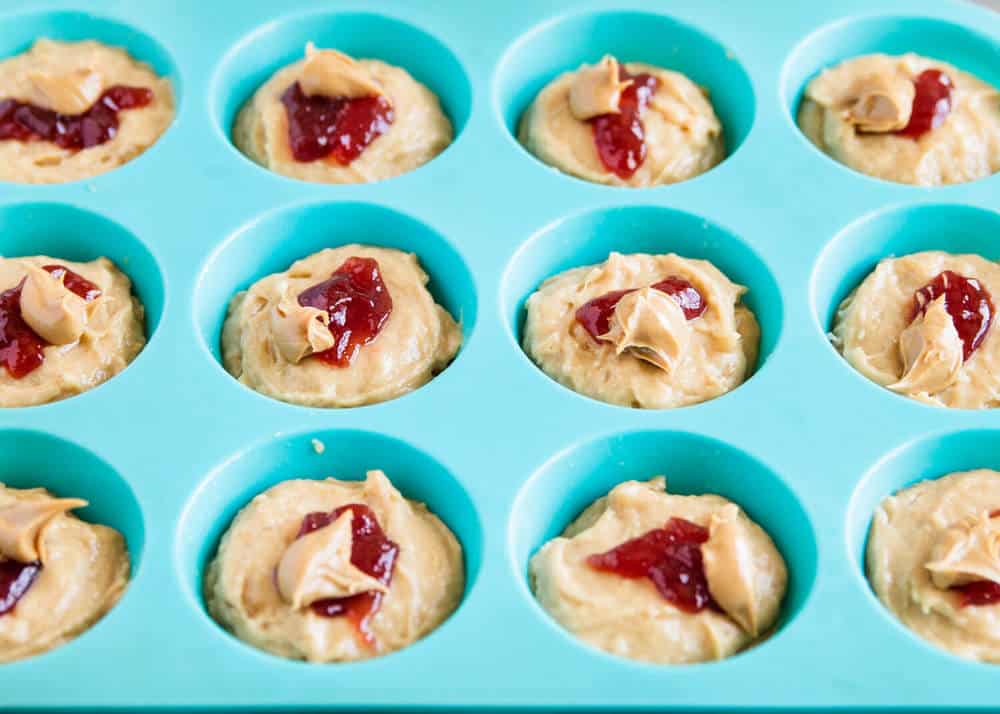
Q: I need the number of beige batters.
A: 12